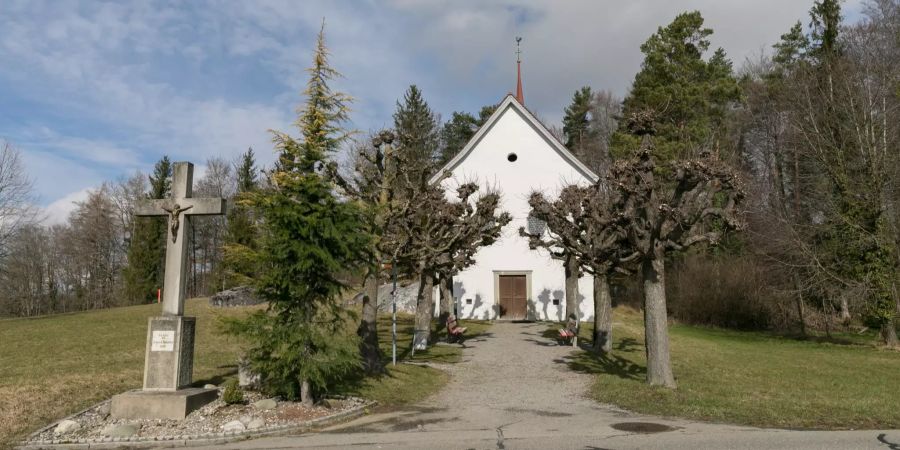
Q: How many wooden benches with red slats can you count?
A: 2